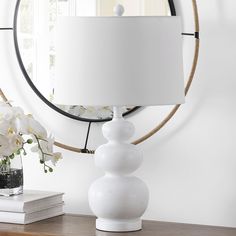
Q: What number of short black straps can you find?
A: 3